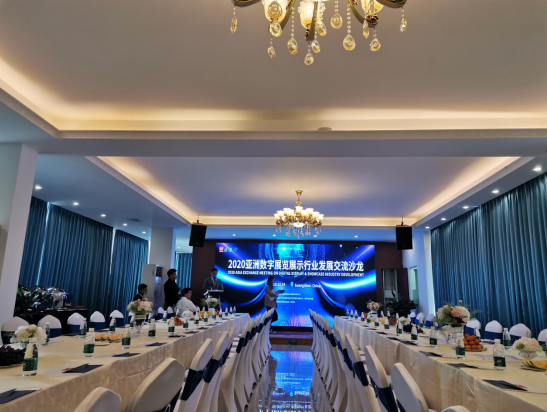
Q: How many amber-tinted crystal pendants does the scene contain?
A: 13